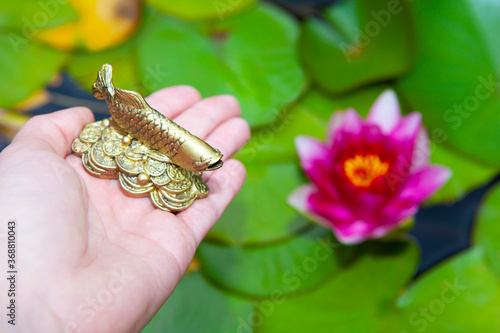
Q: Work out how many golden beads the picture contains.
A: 4